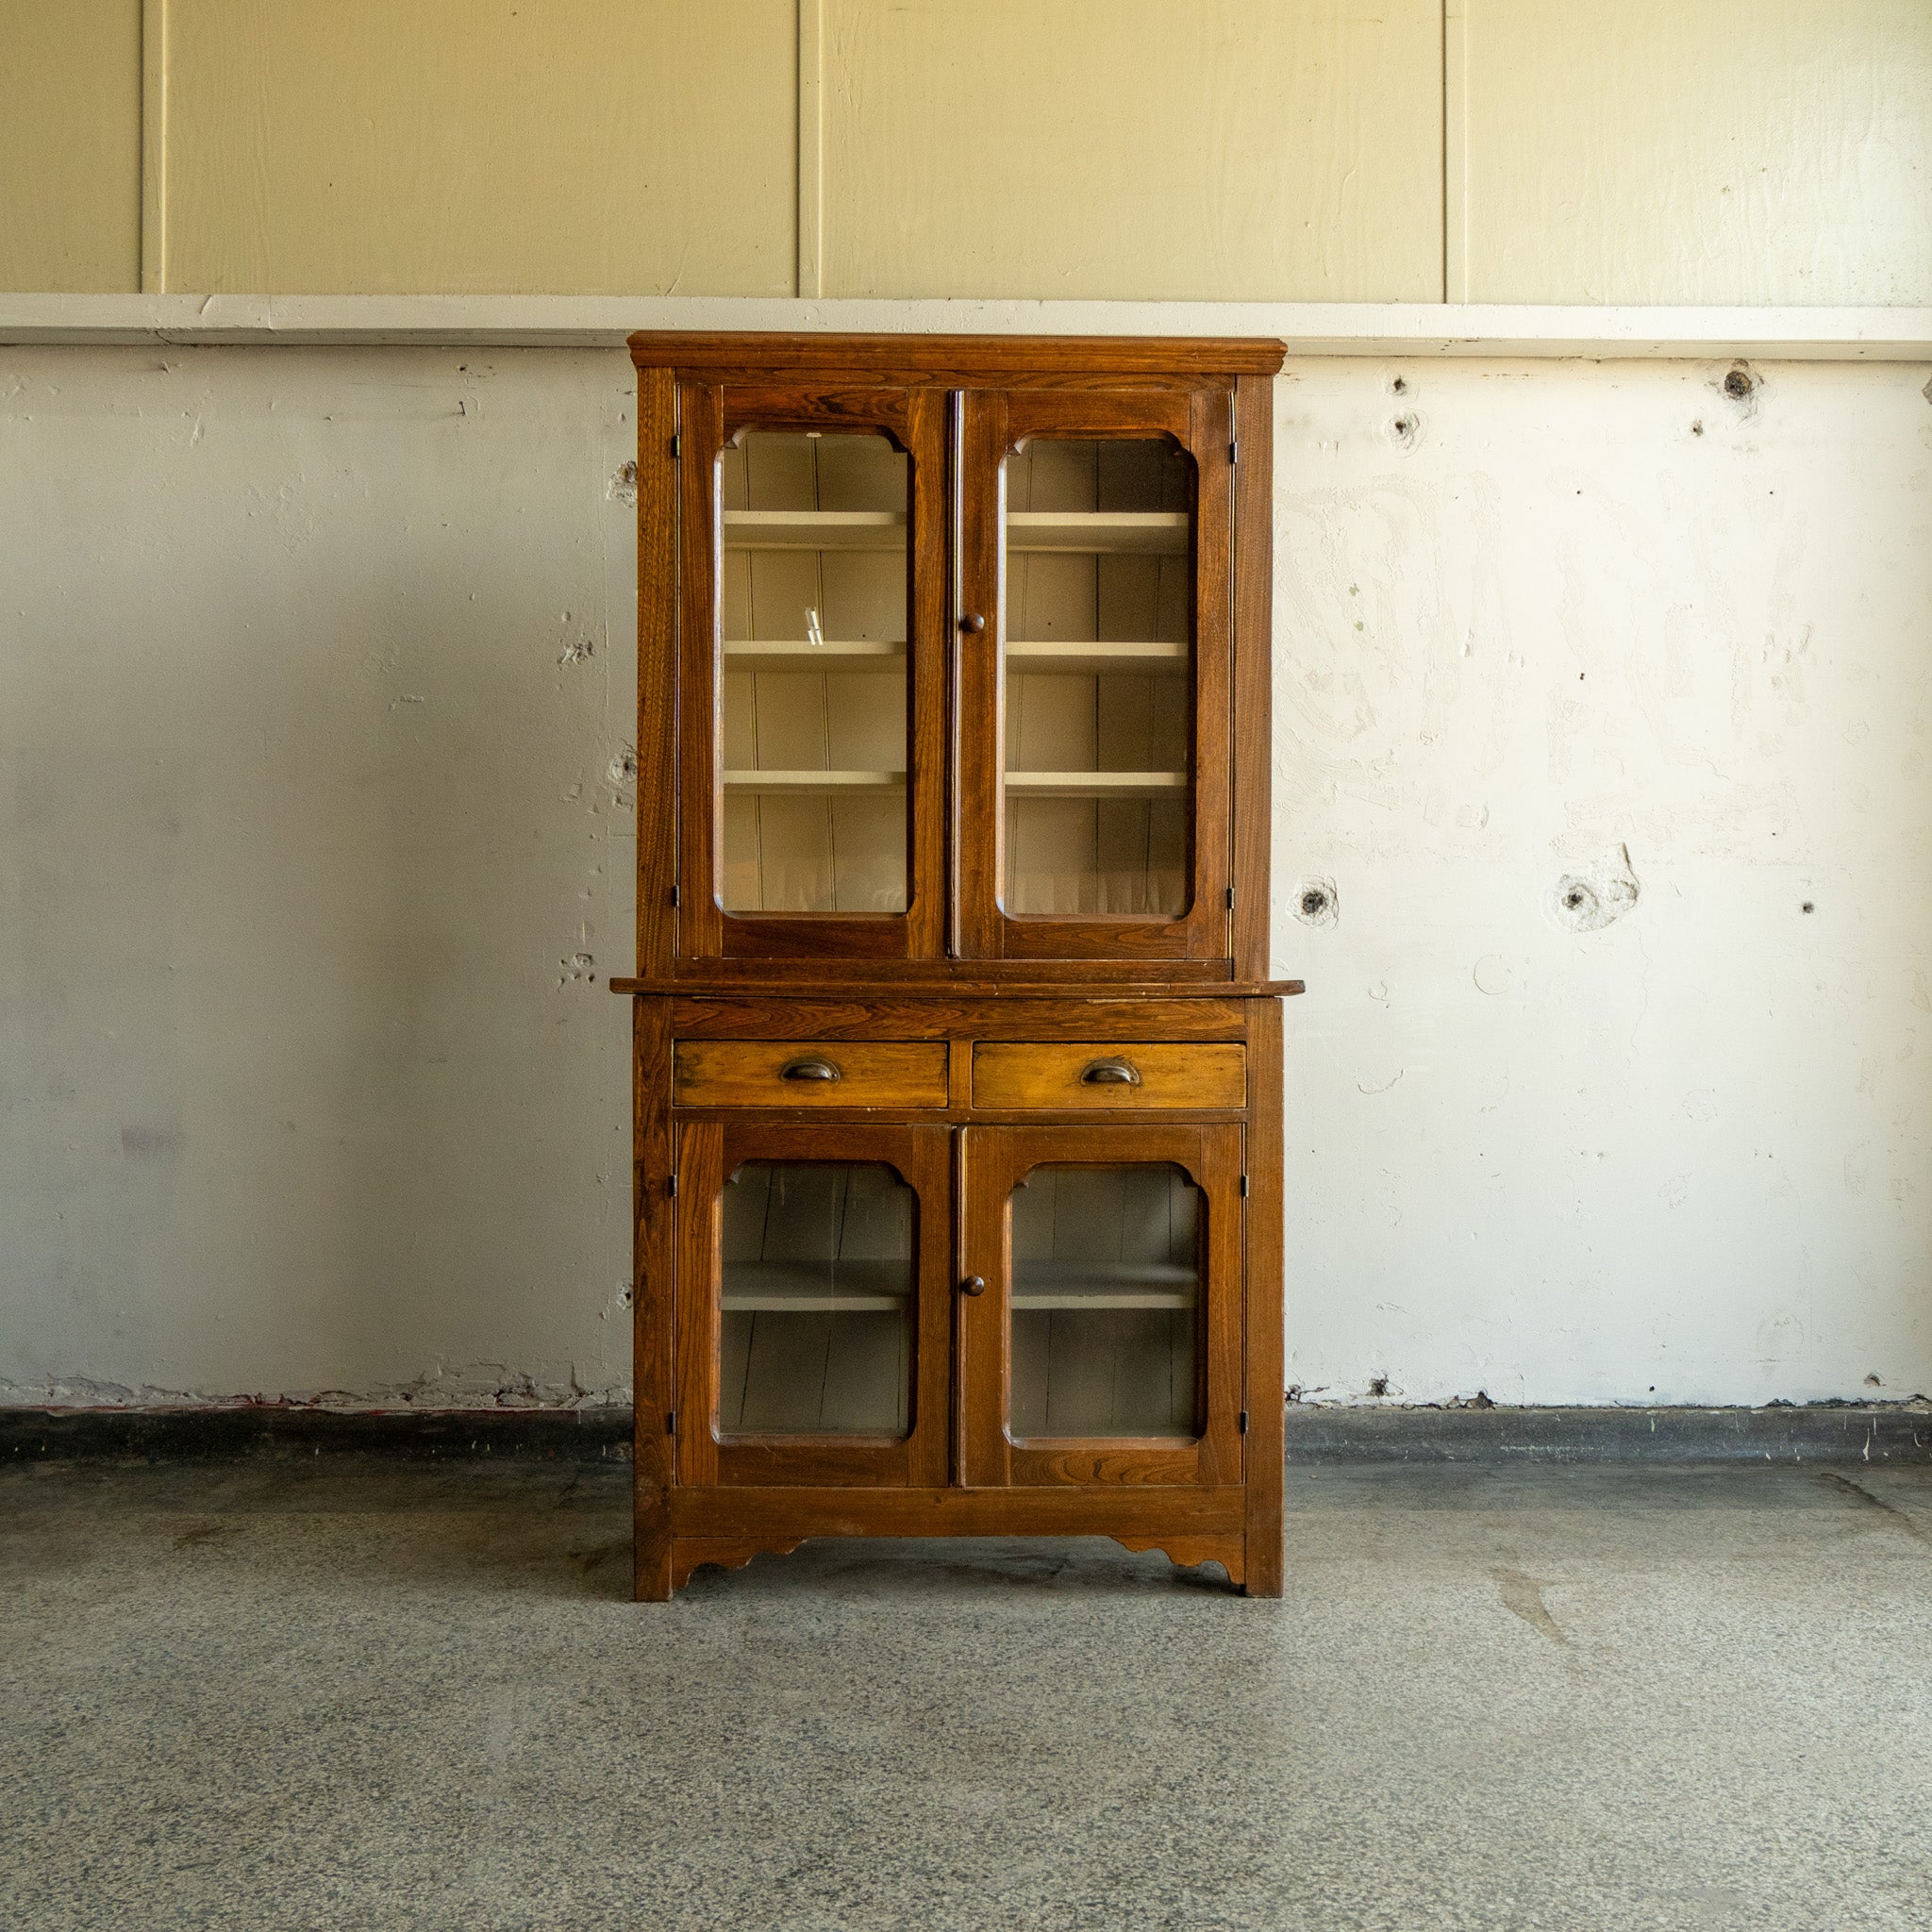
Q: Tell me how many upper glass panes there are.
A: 2